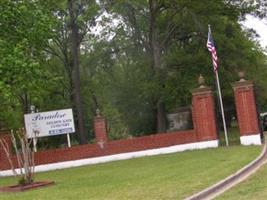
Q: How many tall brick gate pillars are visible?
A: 2